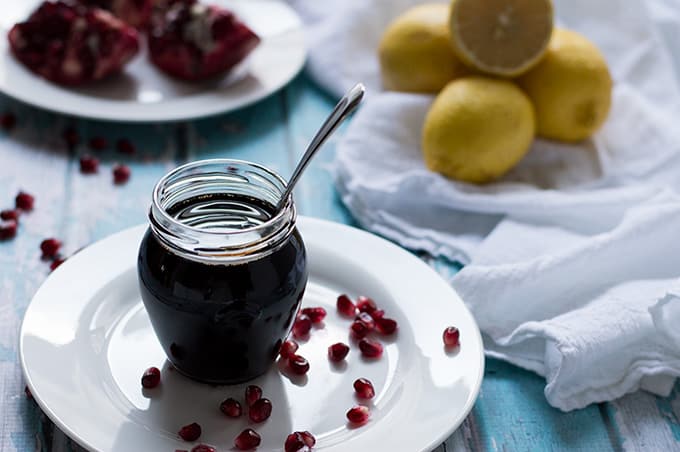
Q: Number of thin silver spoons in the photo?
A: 1